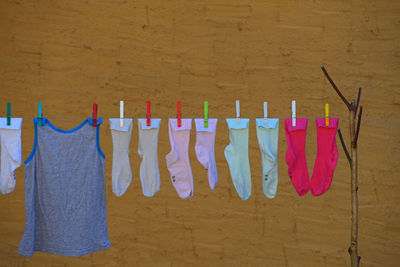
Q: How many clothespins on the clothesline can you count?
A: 11